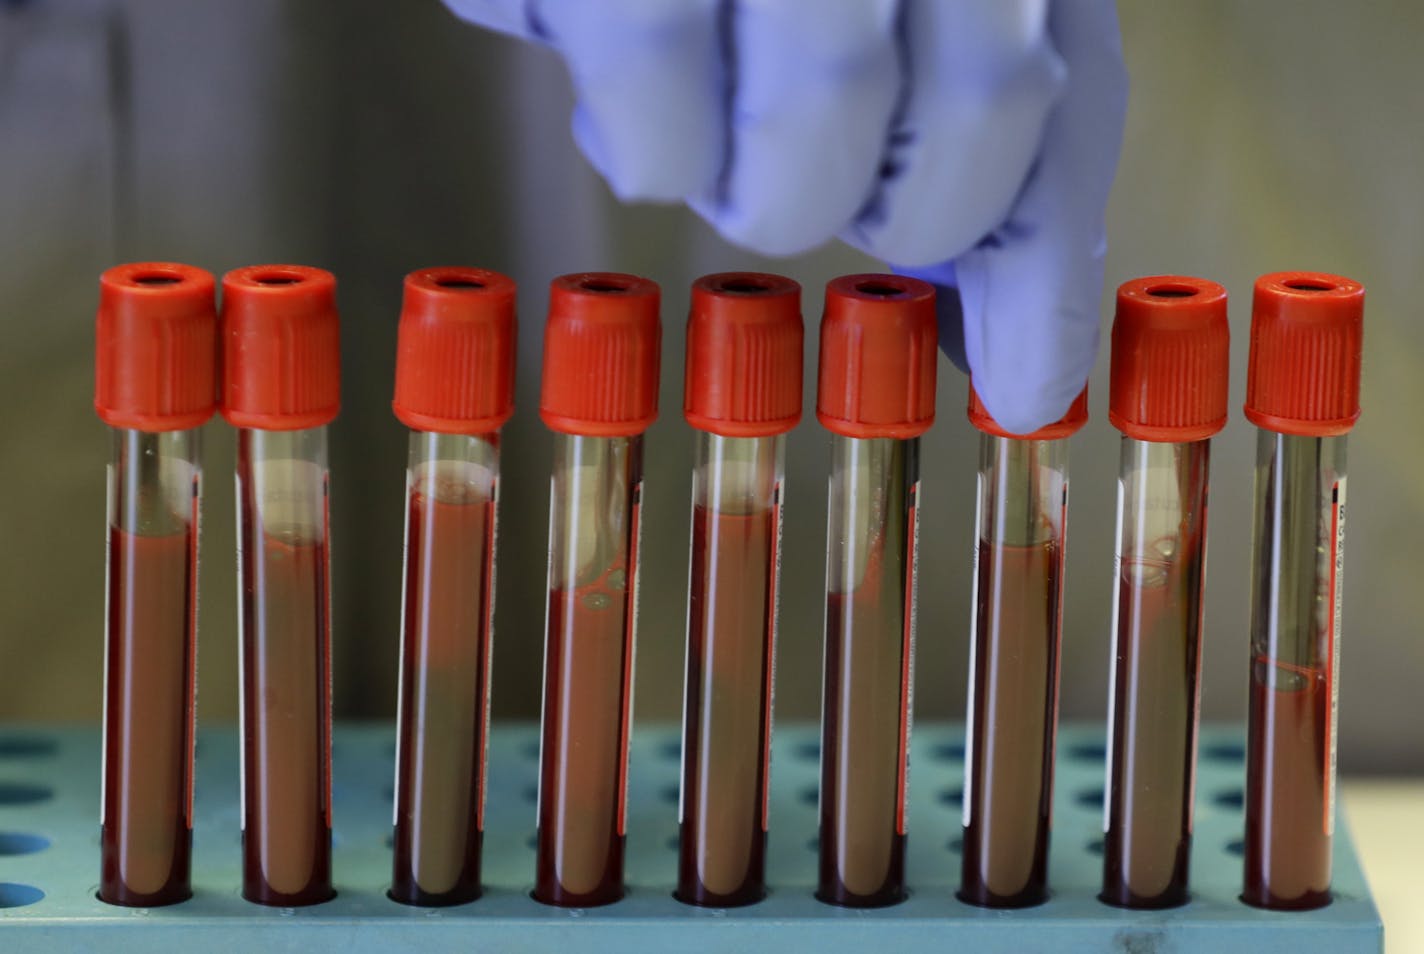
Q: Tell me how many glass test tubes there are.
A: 9